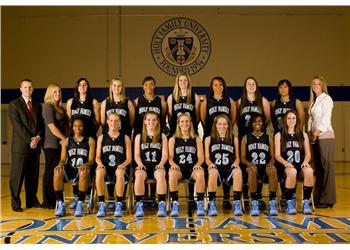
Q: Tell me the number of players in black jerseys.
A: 14